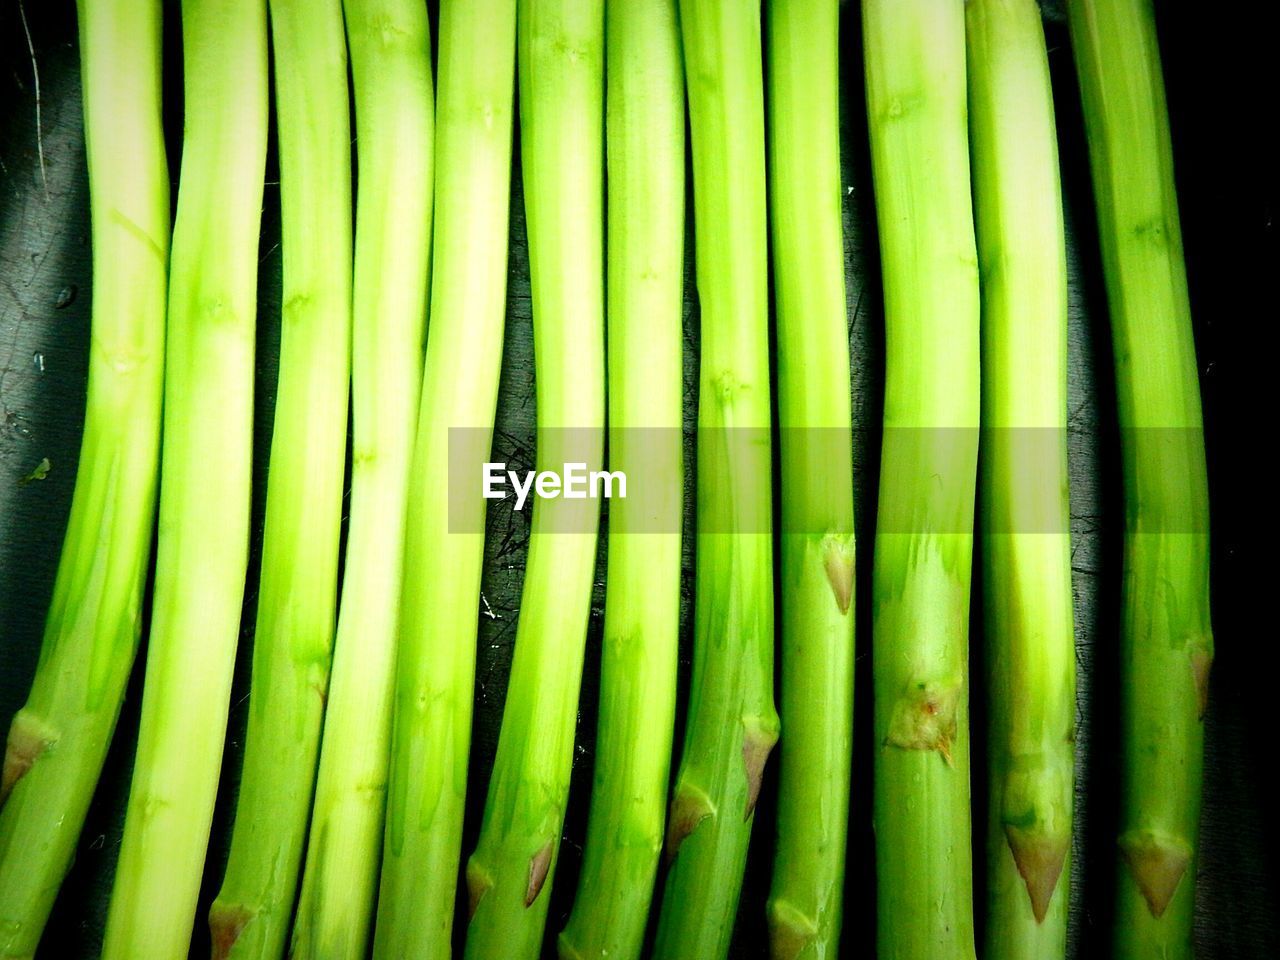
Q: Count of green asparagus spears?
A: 12